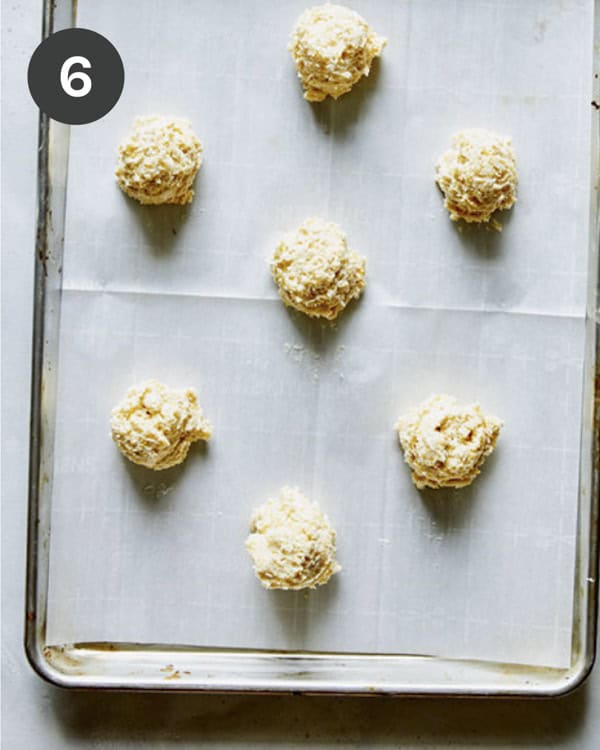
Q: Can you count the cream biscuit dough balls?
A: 7